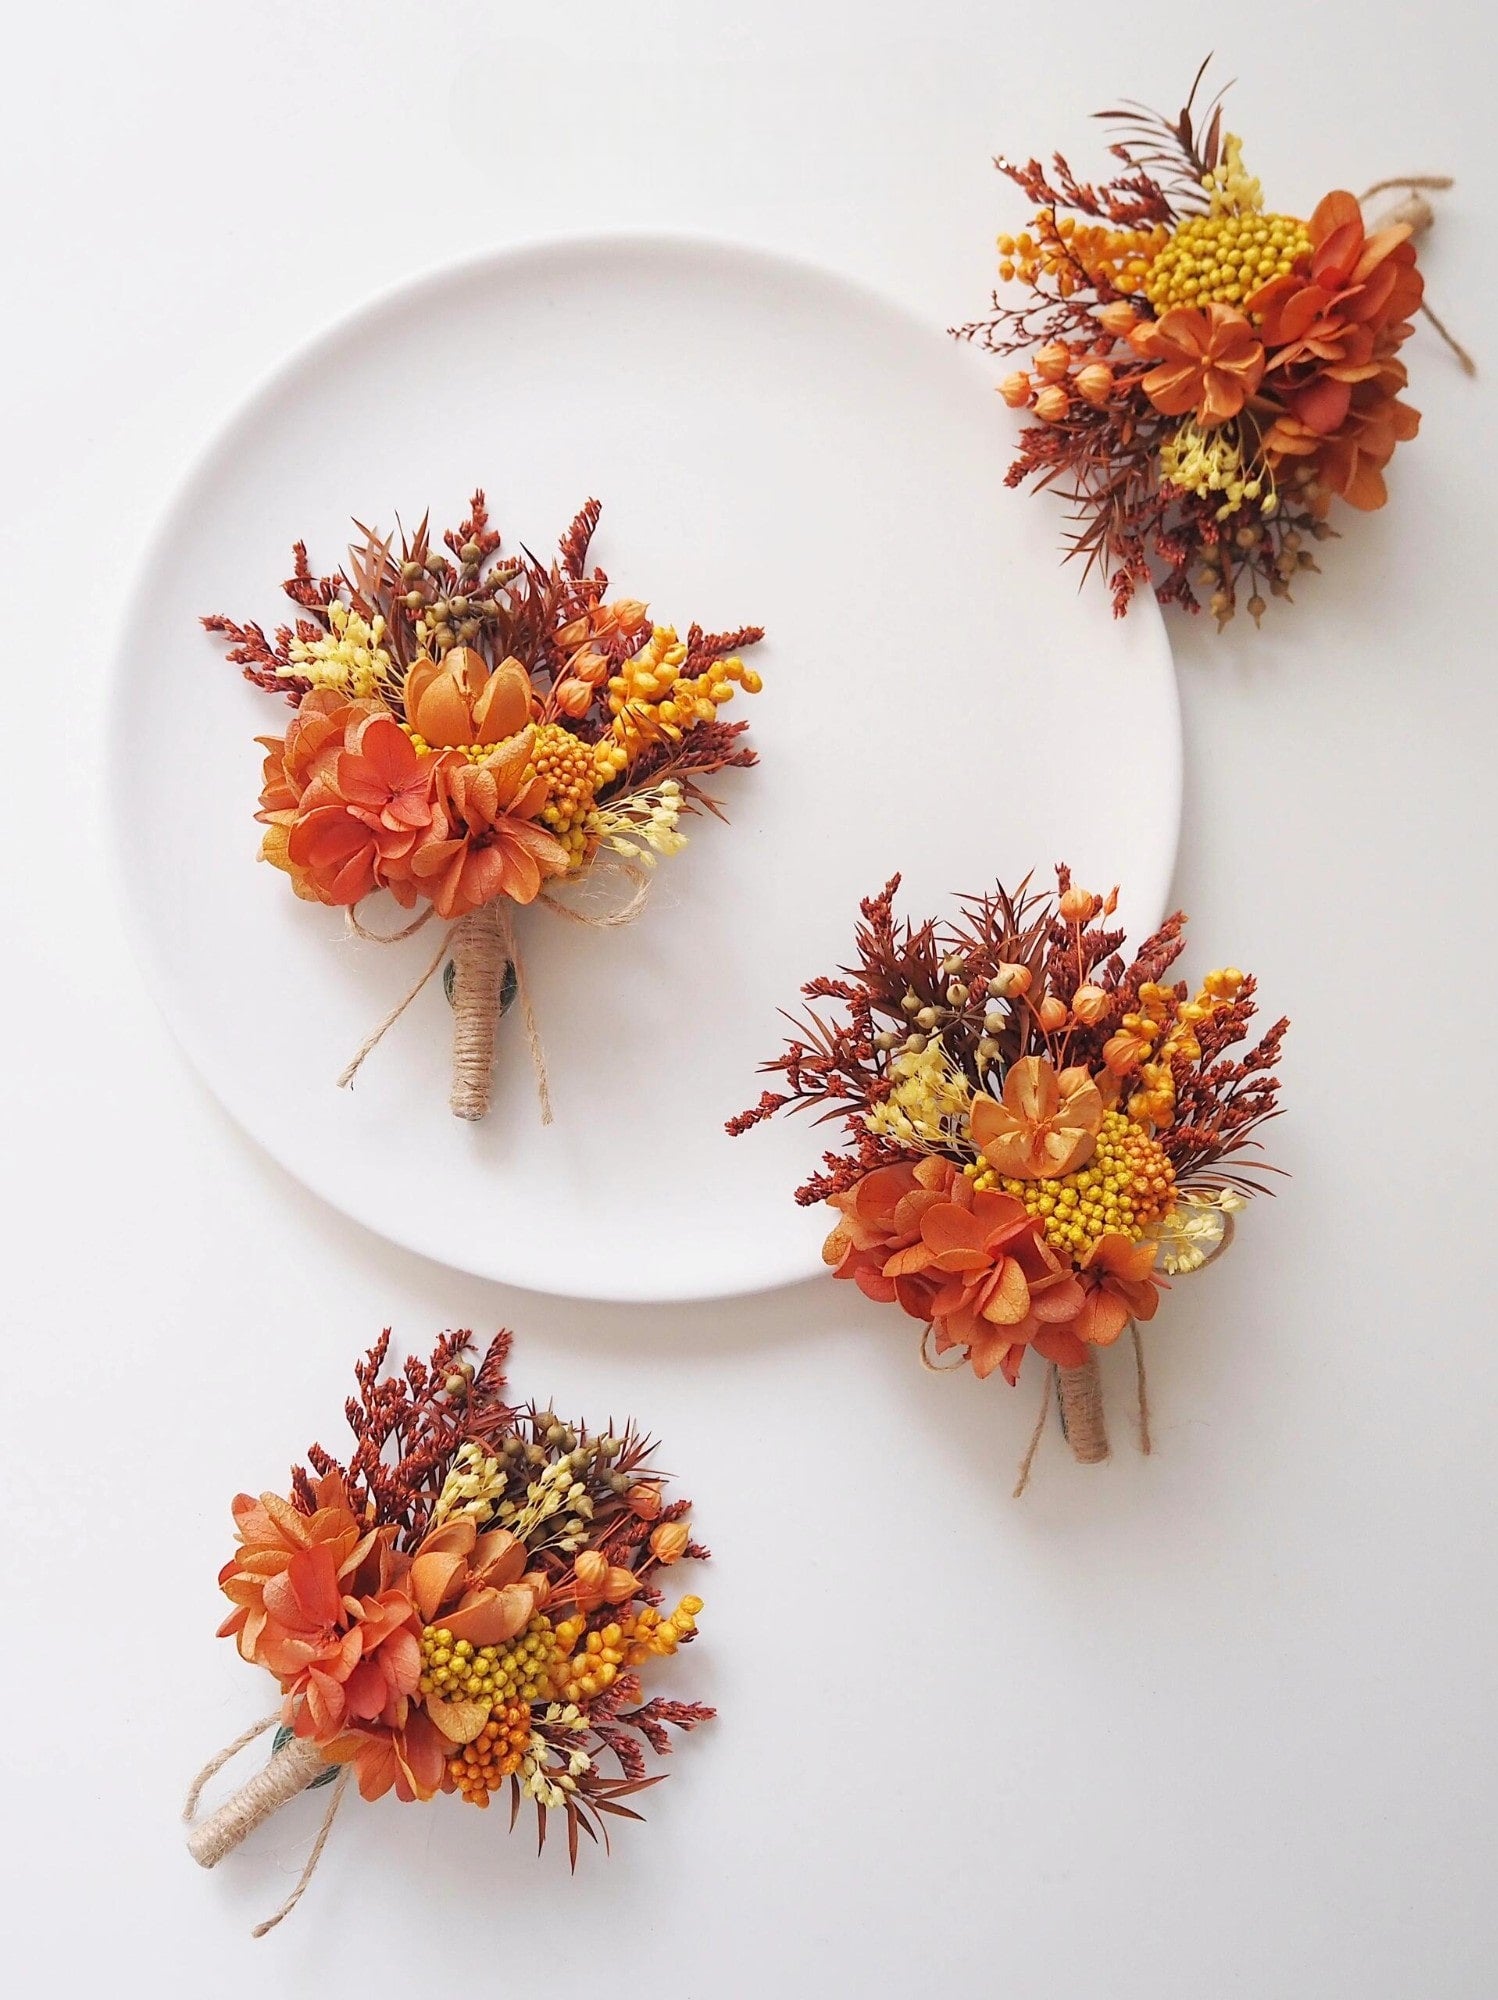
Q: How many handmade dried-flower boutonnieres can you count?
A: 4